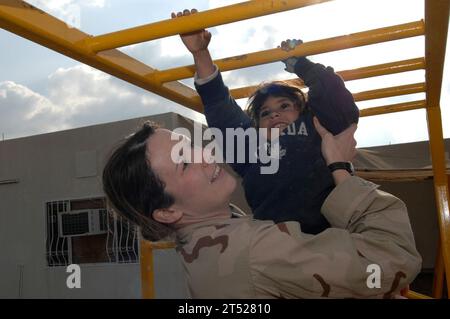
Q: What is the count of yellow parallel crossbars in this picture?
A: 5